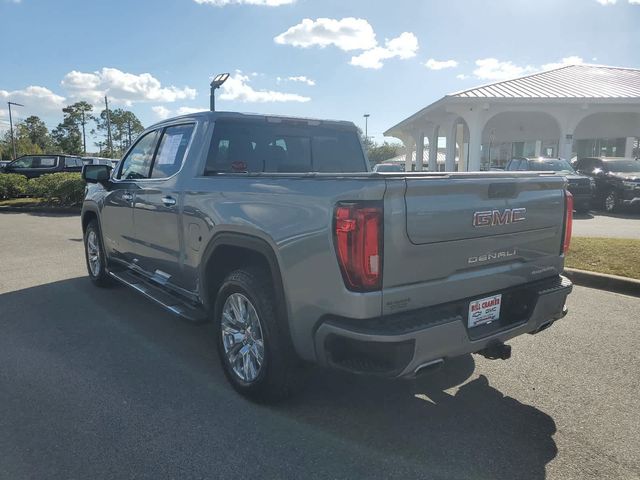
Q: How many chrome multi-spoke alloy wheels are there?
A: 2